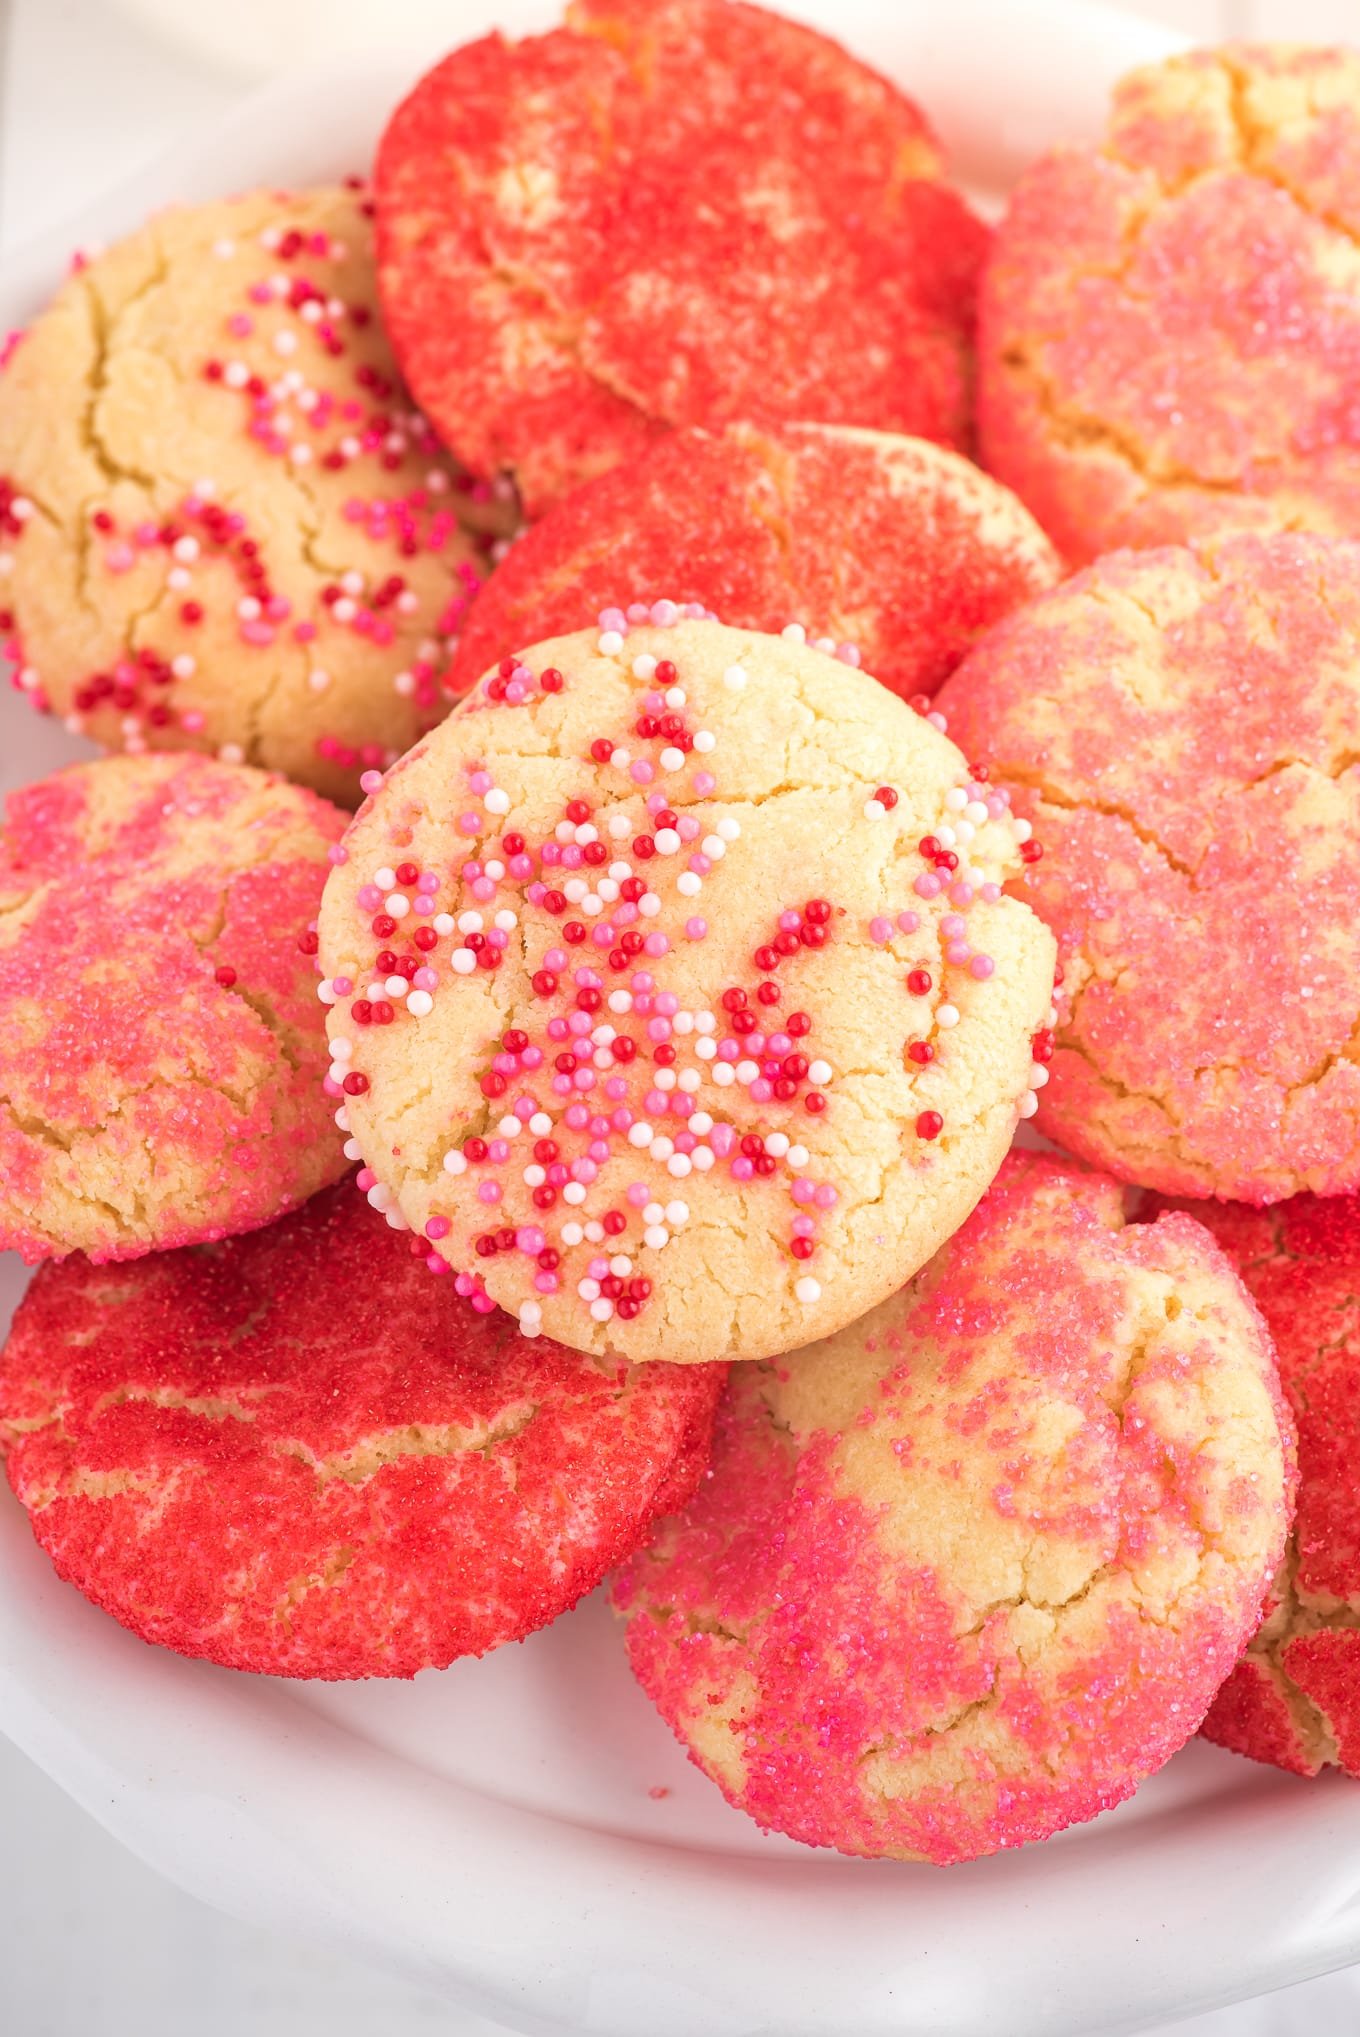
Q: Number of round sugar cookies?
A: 10